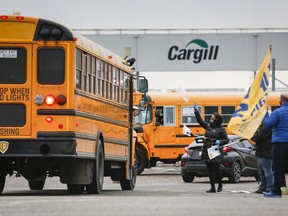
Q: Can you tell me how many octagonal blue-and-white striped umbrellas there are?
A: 0